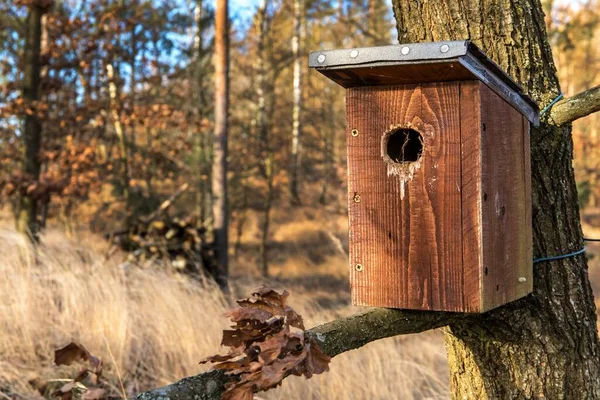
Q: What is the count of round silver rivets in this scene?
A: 4